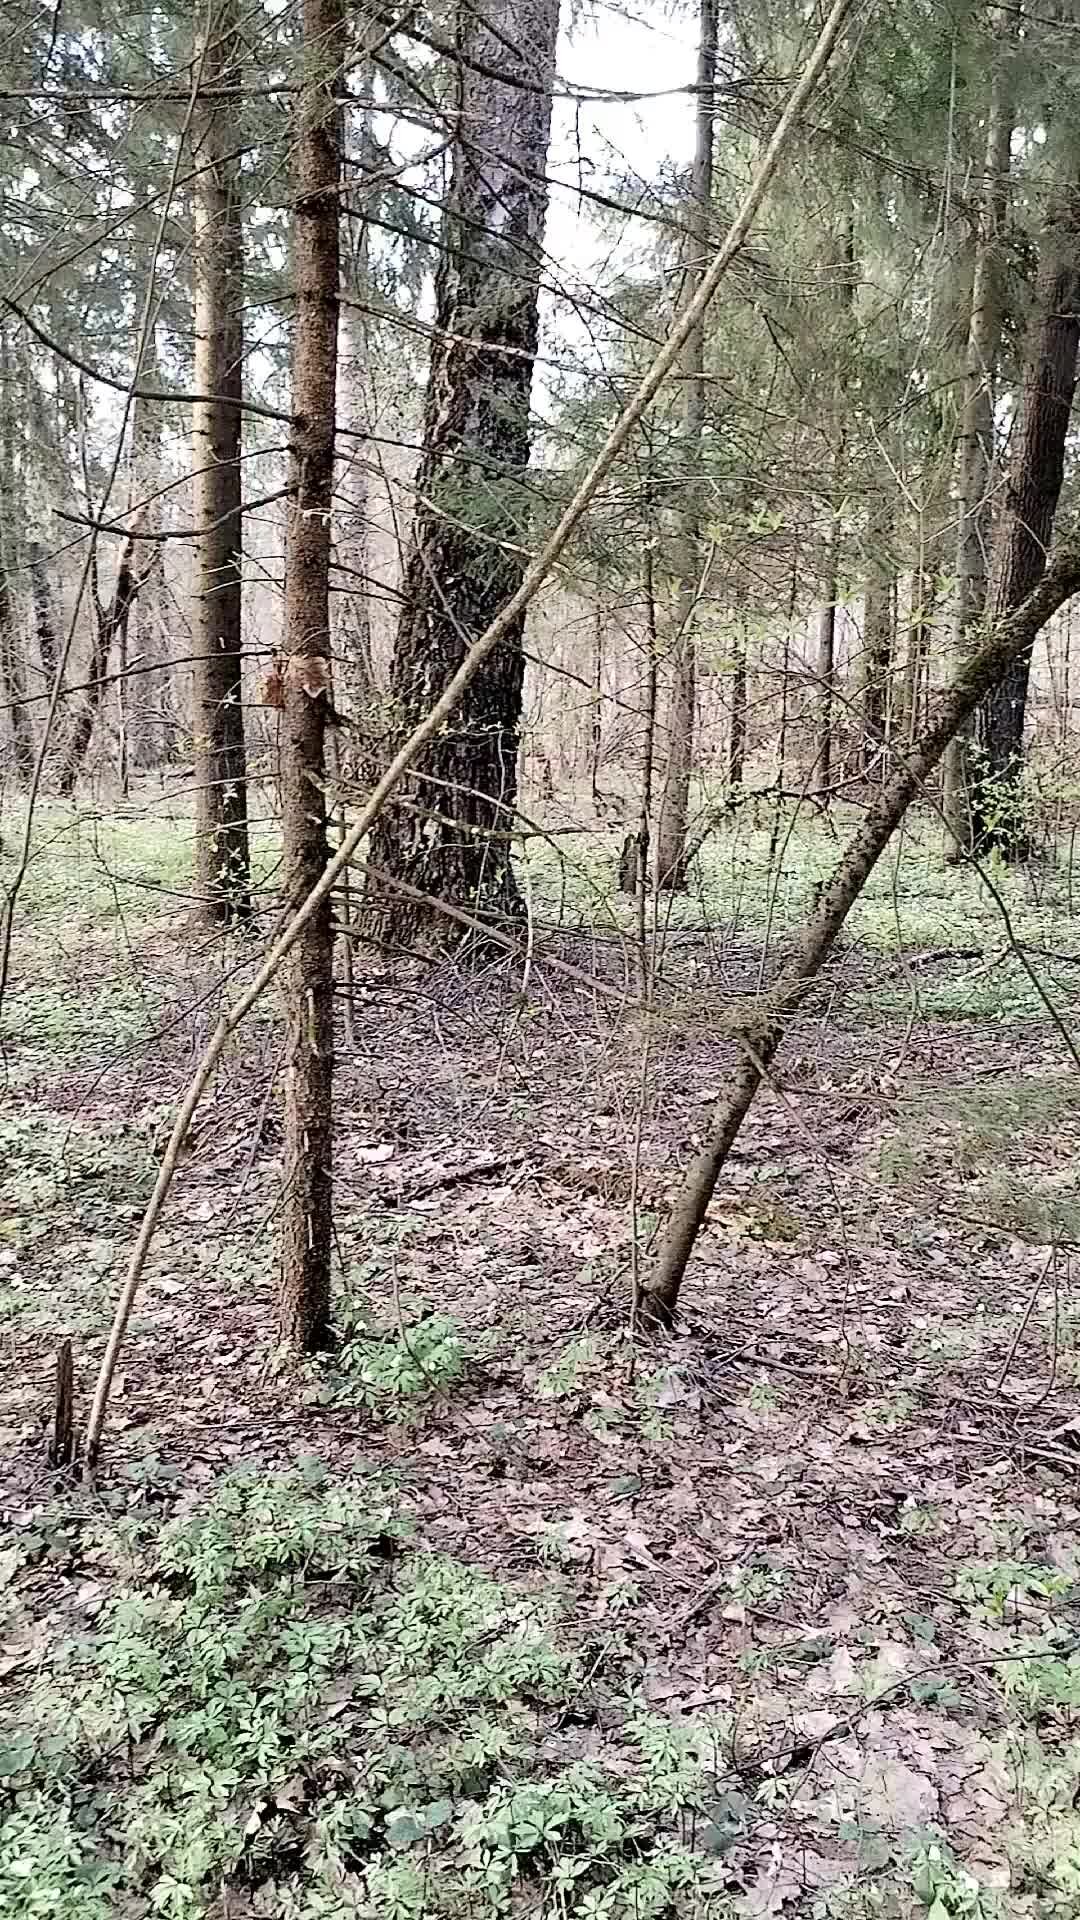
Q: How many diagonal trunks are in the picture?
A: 2